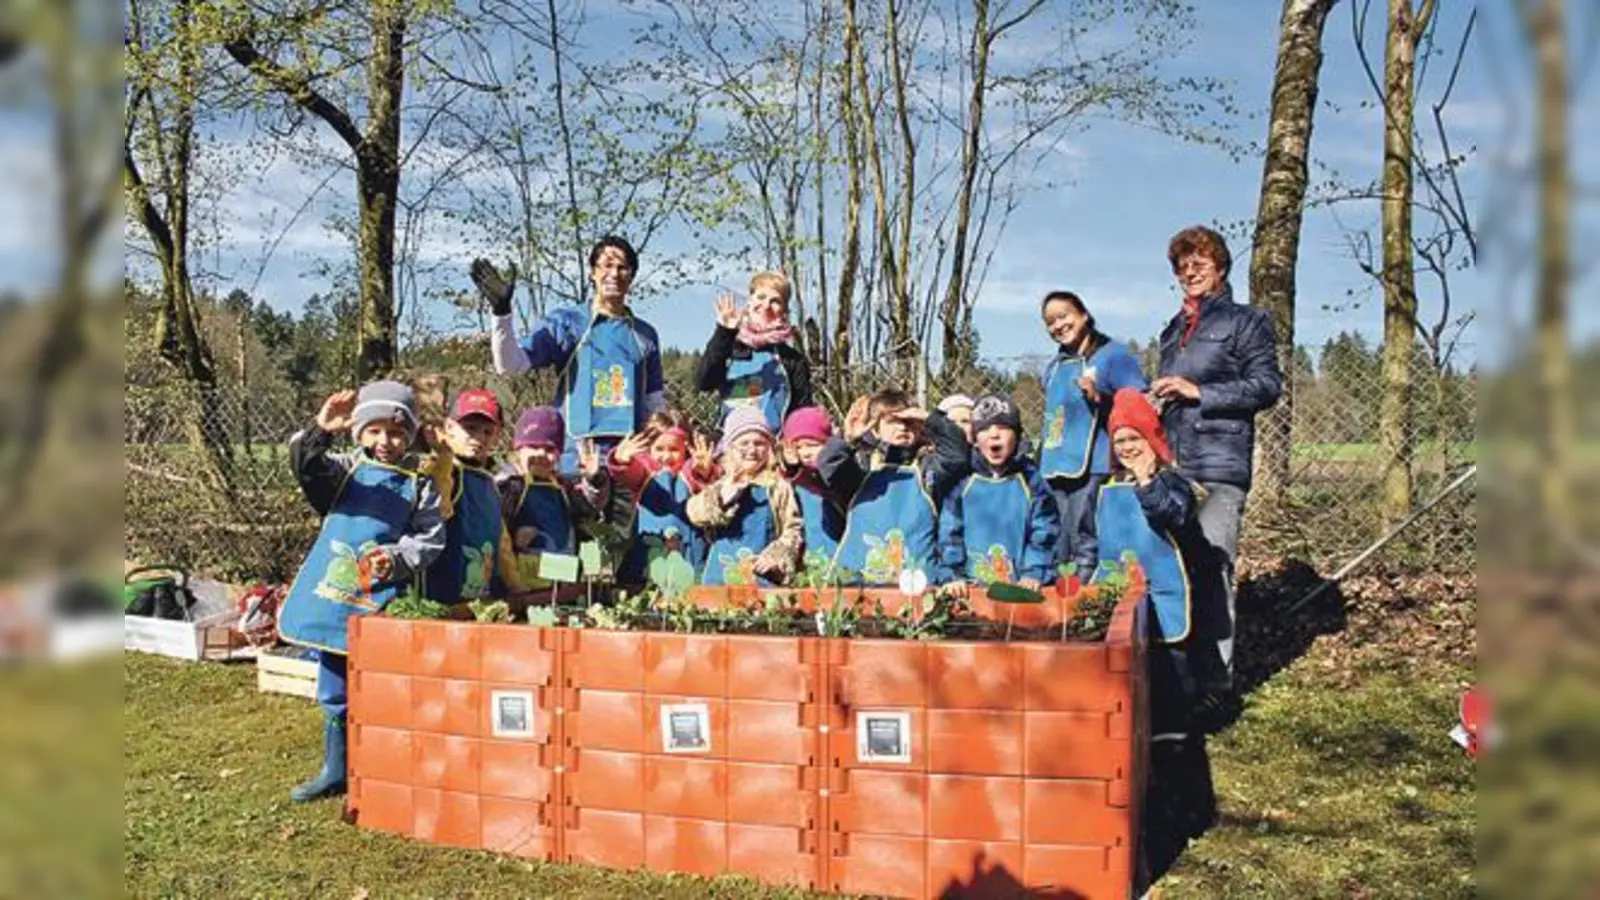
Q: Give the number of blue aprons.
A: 12